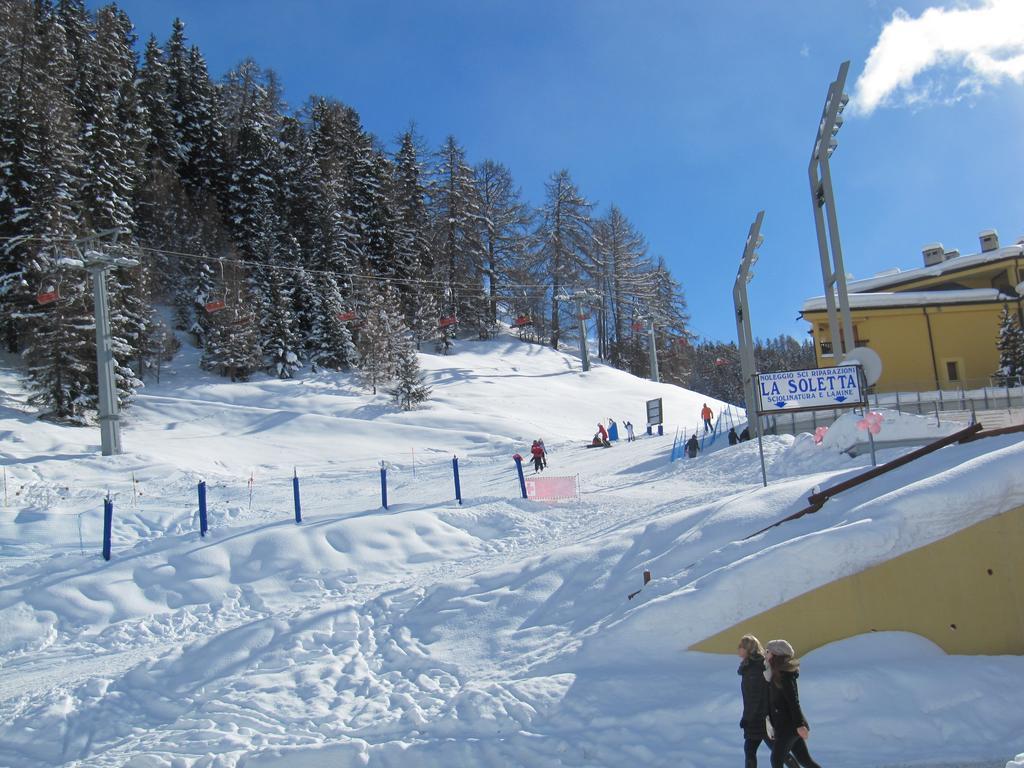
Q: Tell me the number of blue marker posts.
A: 6